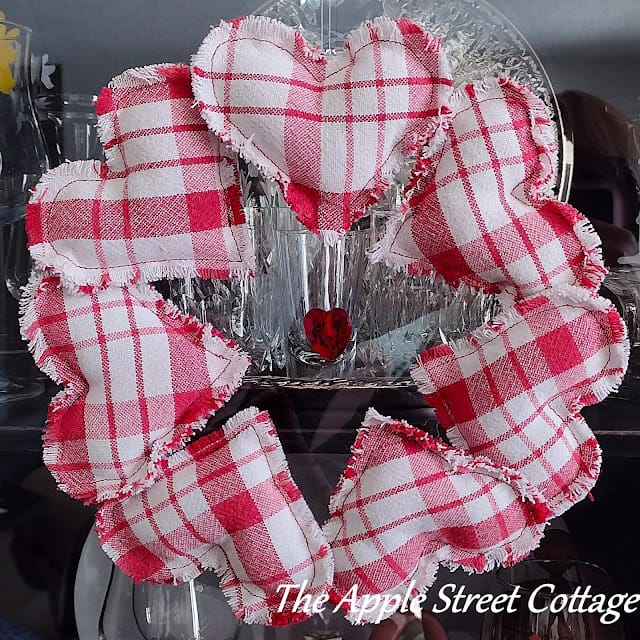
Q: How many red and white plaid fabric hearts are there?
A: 7